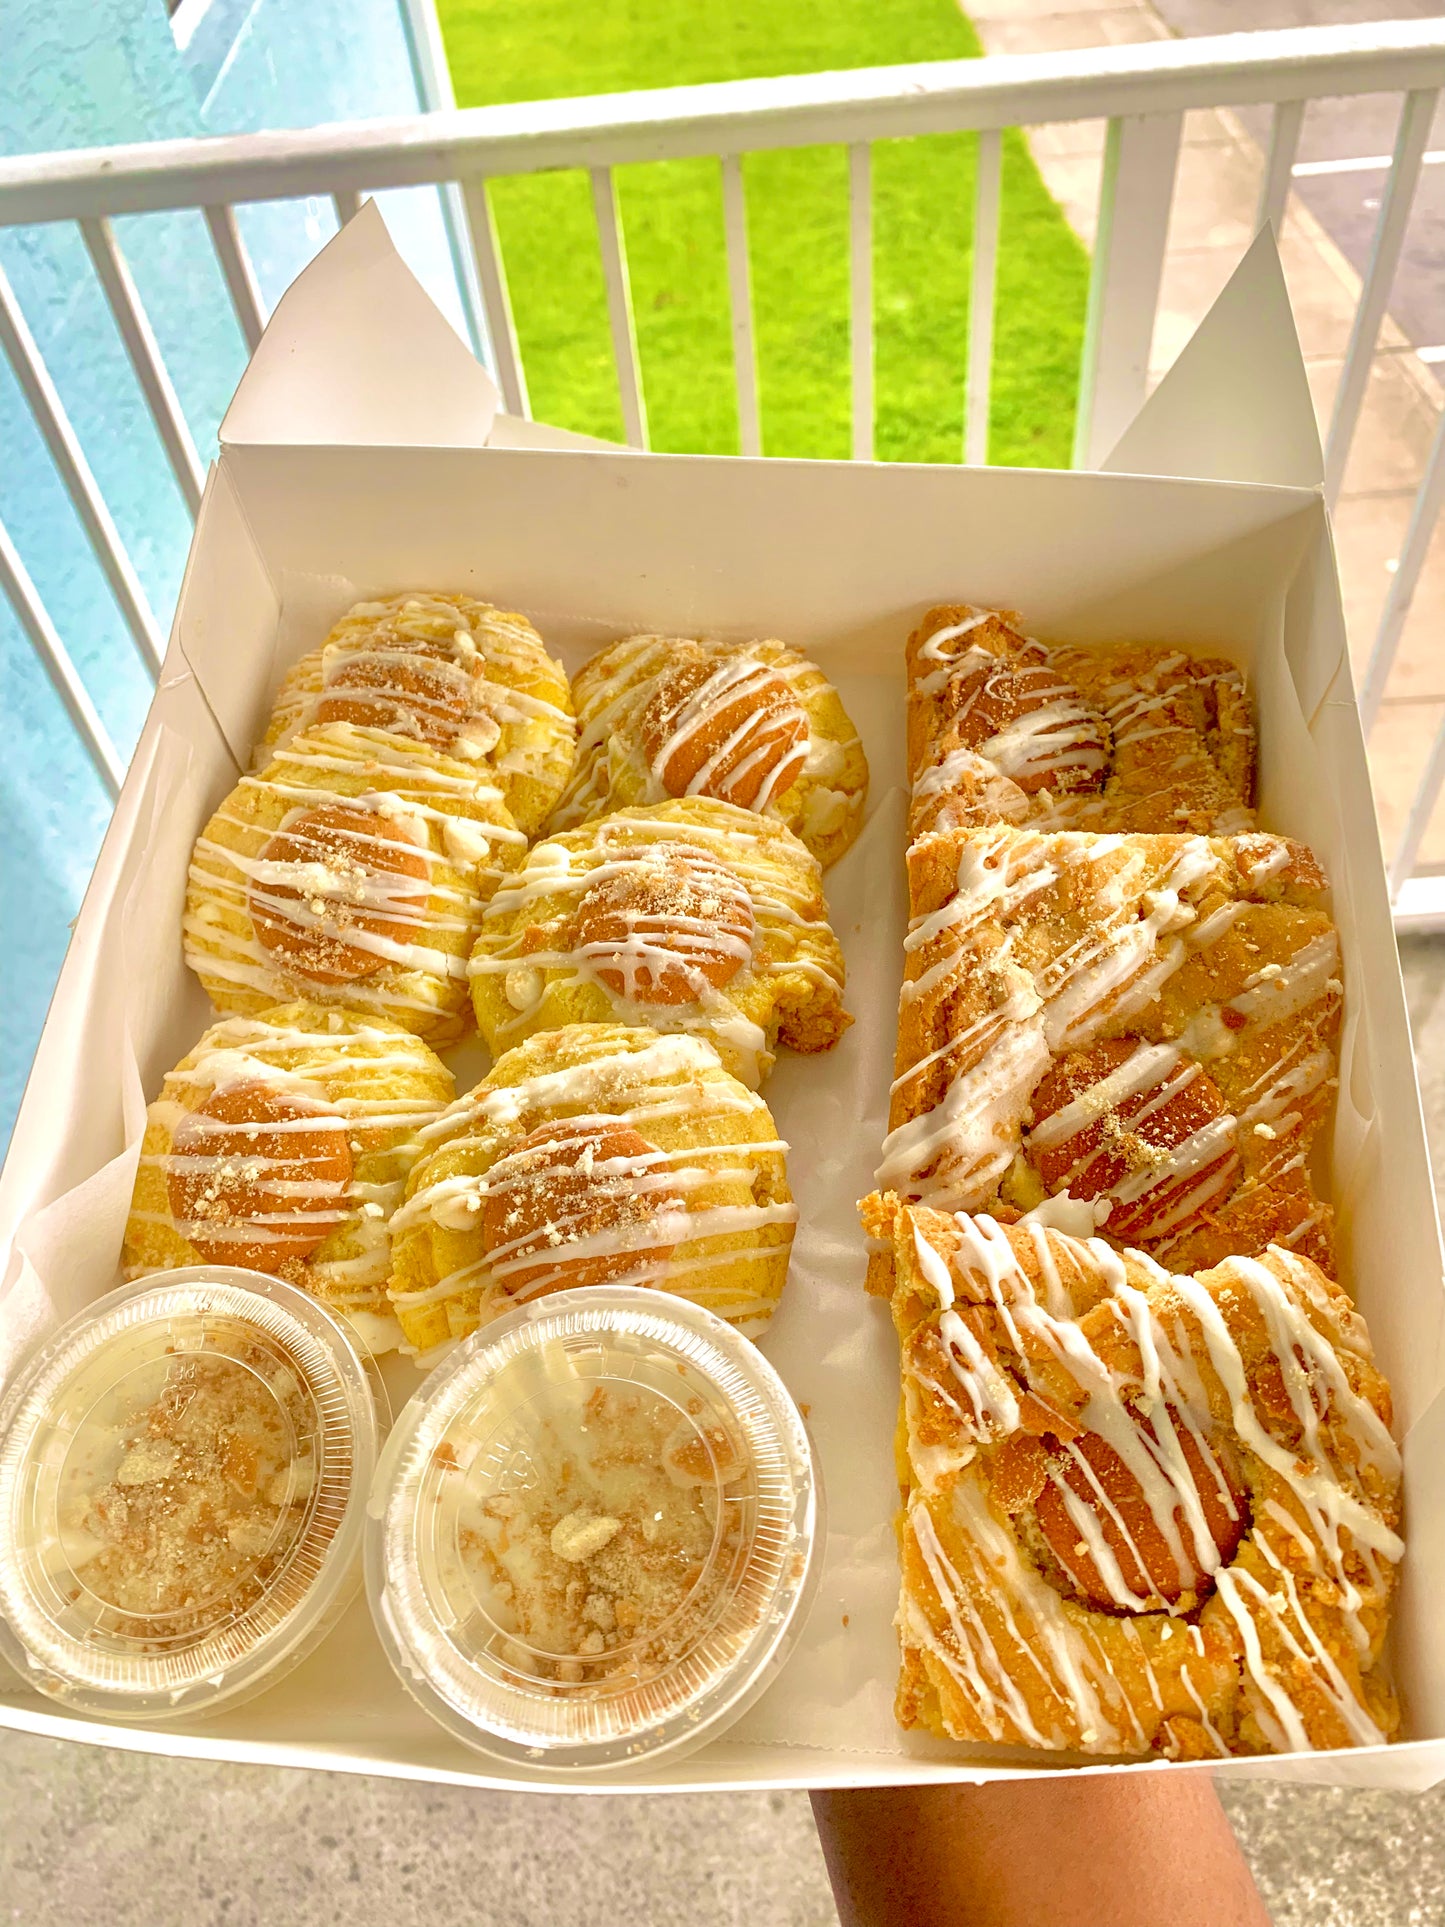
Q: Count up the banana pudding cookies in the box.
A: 6